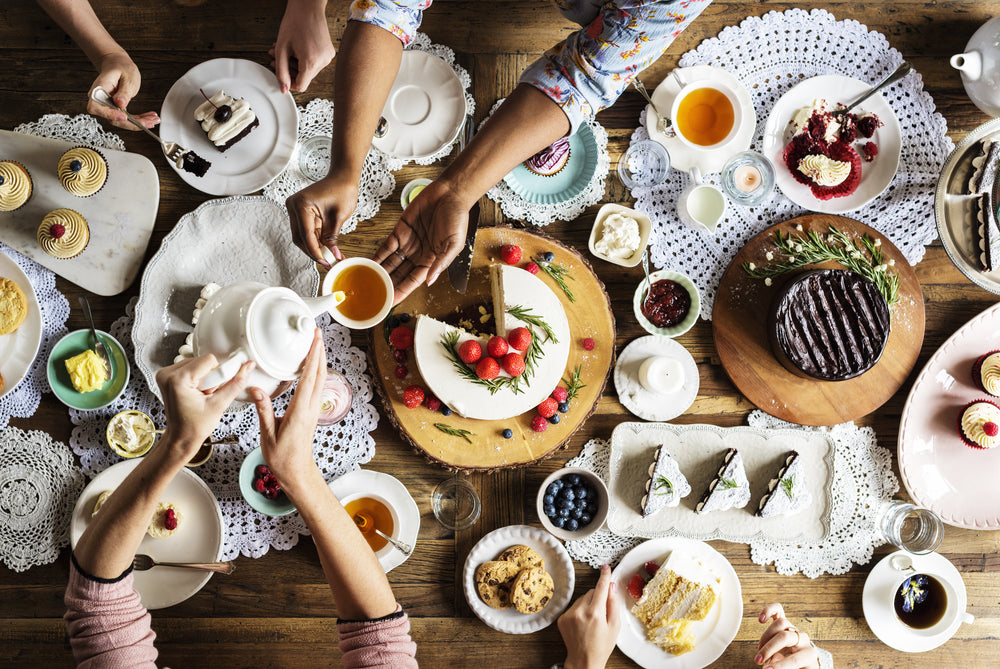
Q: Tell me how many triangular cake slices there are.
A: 3